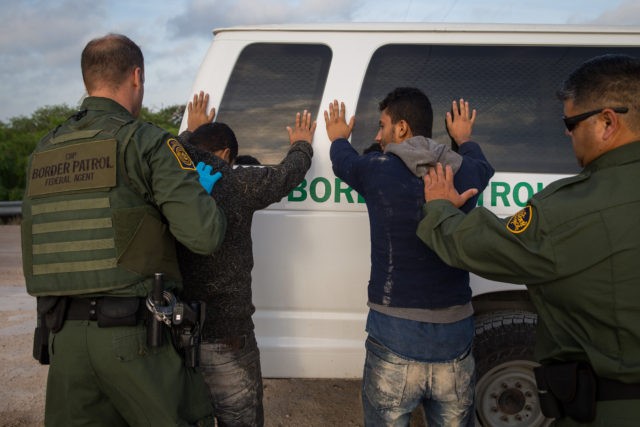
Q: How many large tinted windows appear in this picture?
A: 2